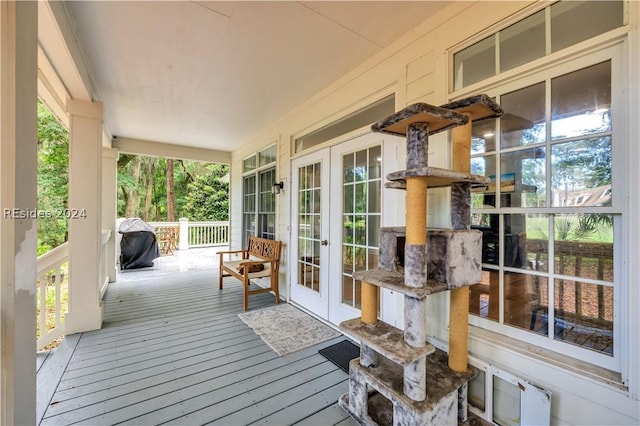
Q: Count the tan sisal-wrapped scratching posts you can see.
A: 4